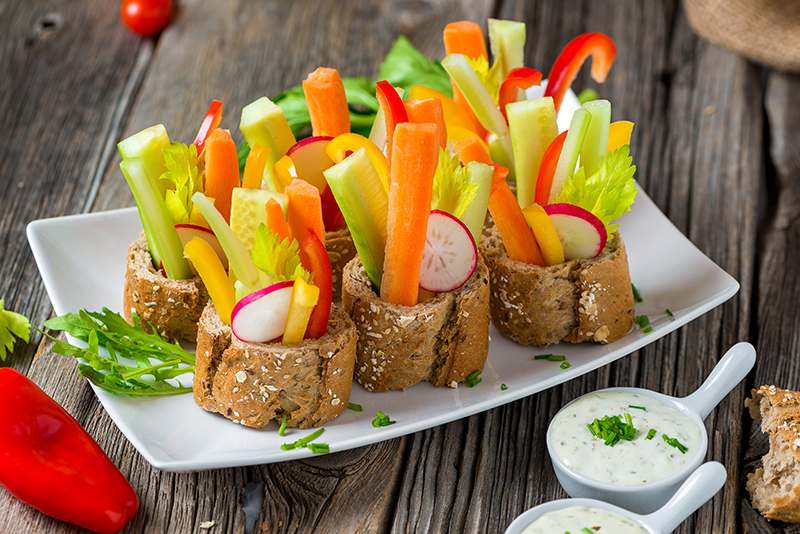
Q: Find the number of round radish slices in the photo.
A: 5